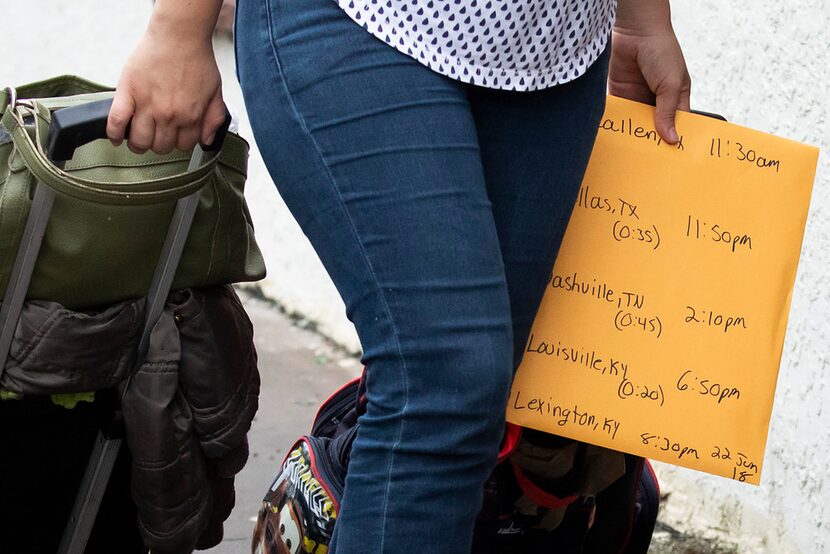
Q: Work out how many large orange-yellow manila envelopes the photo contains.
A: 1